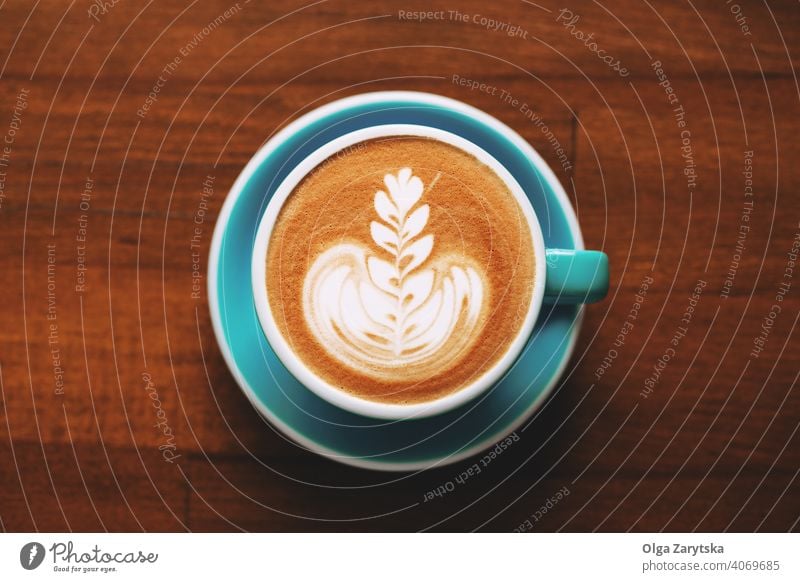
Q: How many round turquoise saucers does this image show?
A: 1